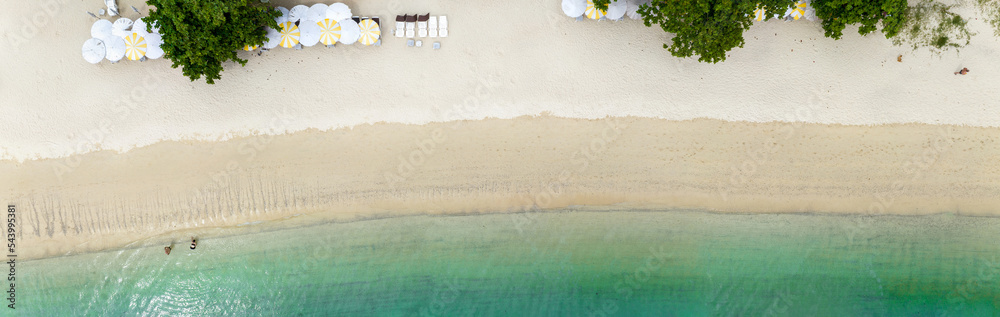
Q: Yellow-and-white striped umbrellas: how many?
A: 8